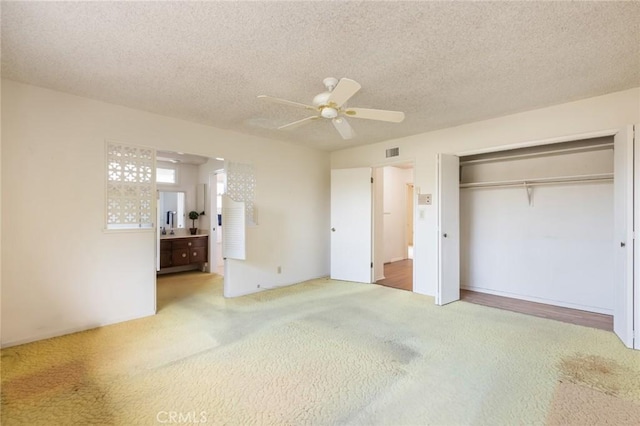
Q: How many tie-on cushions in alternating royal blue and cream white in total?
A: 0